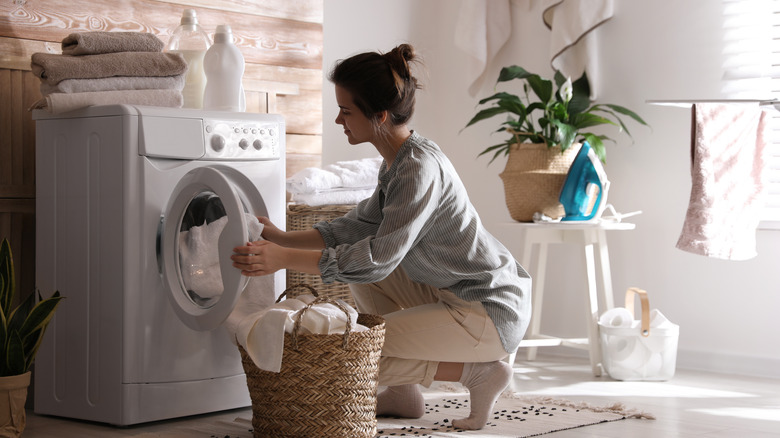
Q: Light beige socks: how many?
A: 2